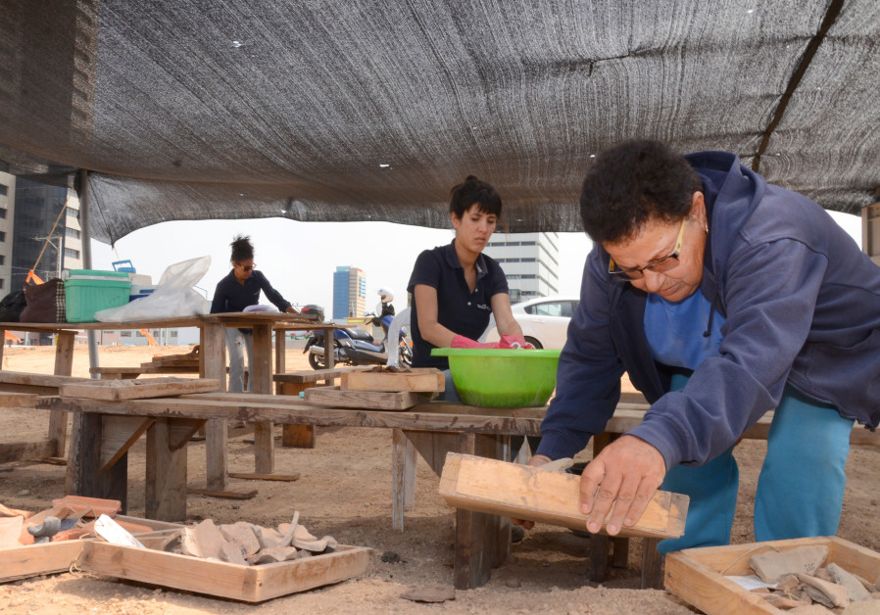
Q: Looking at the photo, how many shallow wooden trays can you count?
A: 7